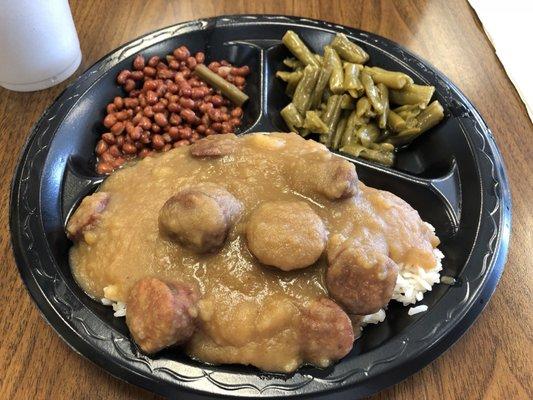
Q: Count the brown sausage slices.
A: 8